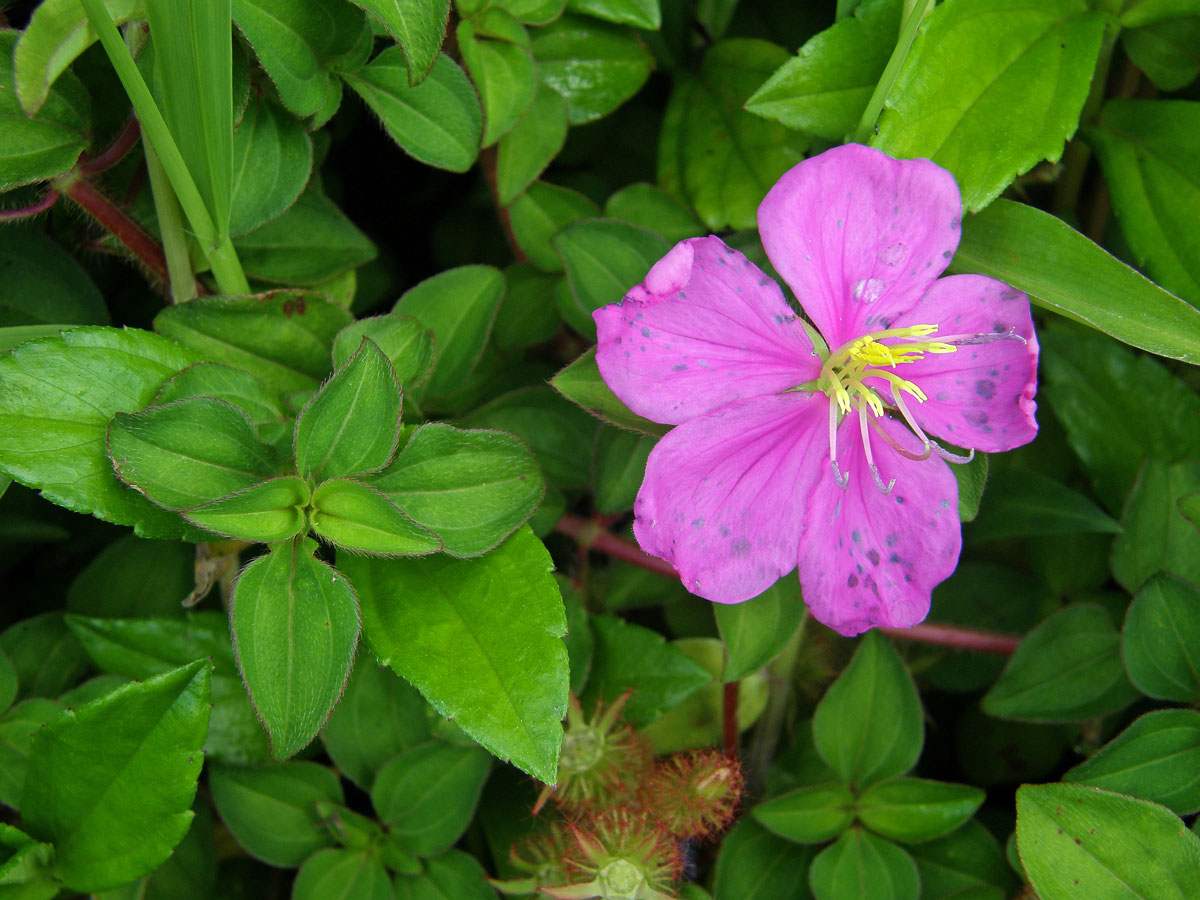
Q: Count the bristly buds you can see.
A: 4